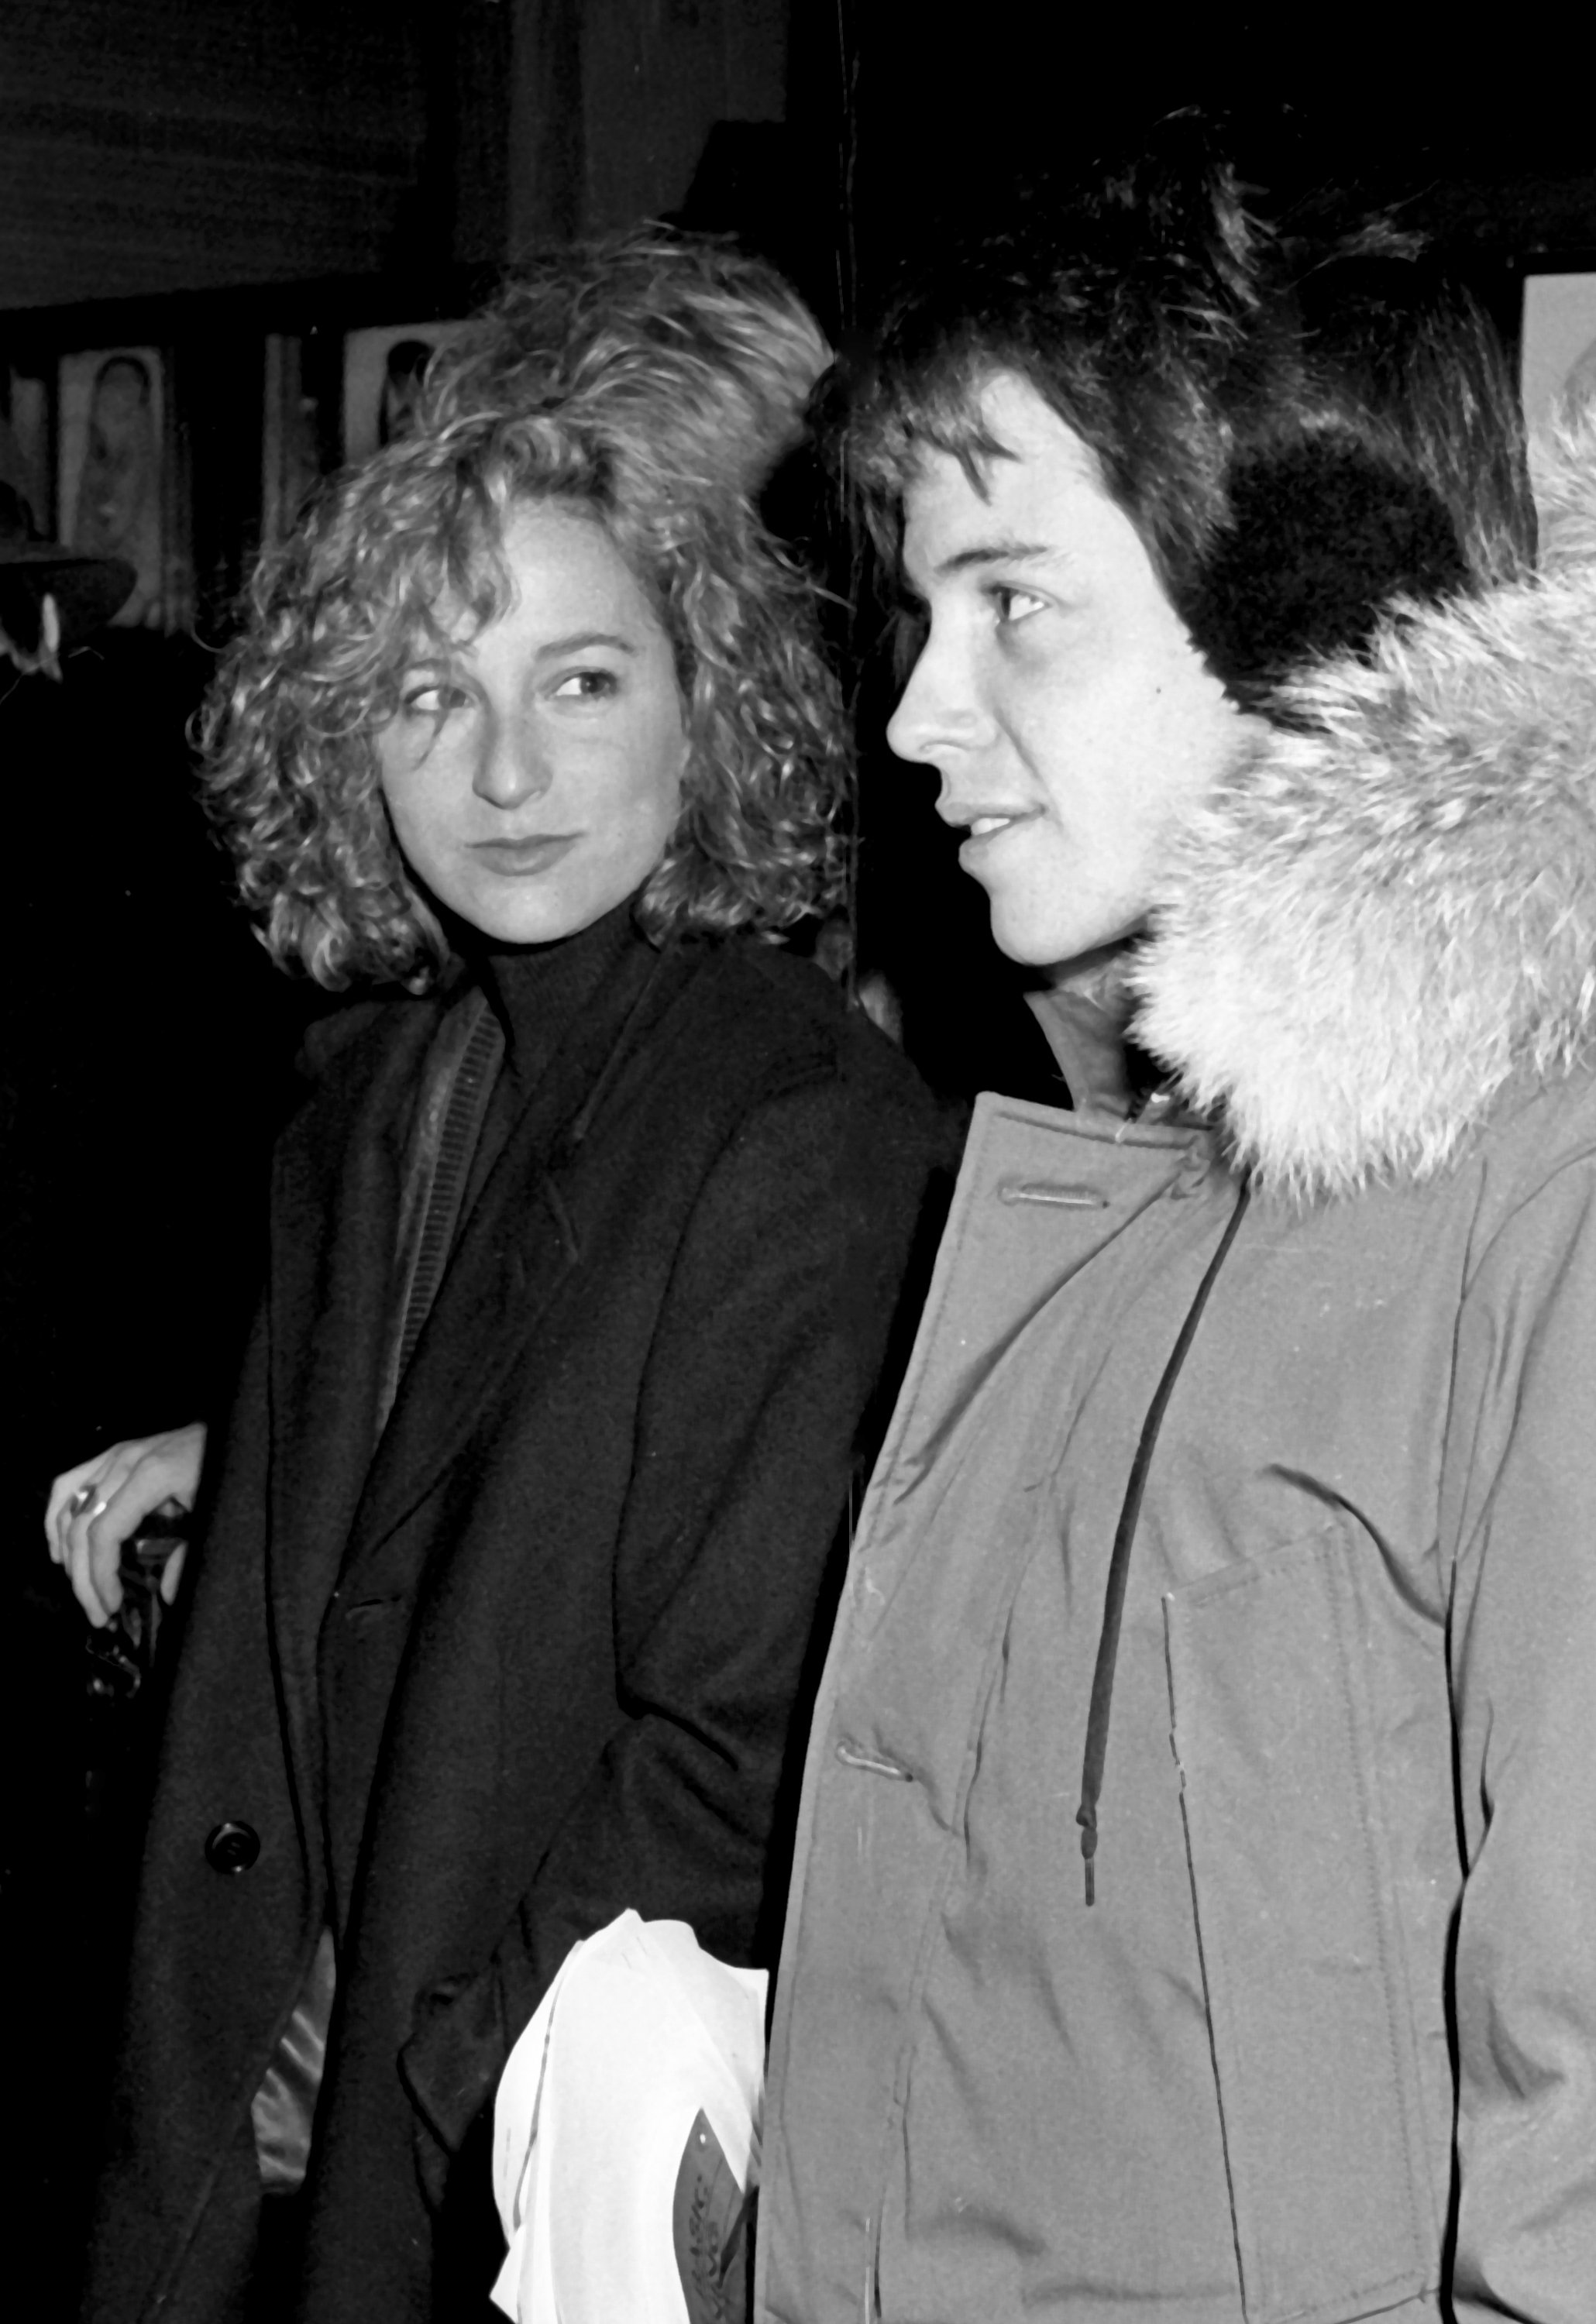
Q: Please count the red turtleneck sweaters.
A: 0